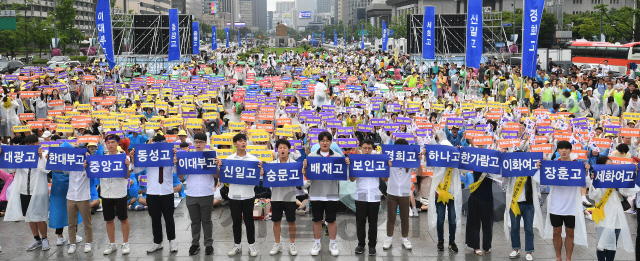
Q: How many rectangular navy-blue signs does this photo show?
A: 15